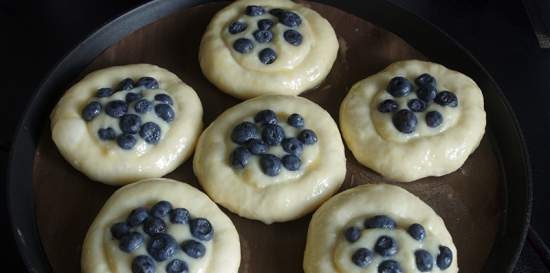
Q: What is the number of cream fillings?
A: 6